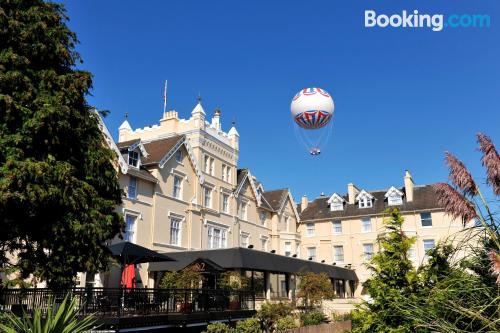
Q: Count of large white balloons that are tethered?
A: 1